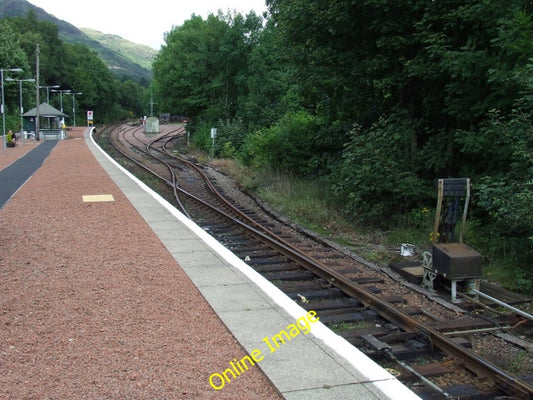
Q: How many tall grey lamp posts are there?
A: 5